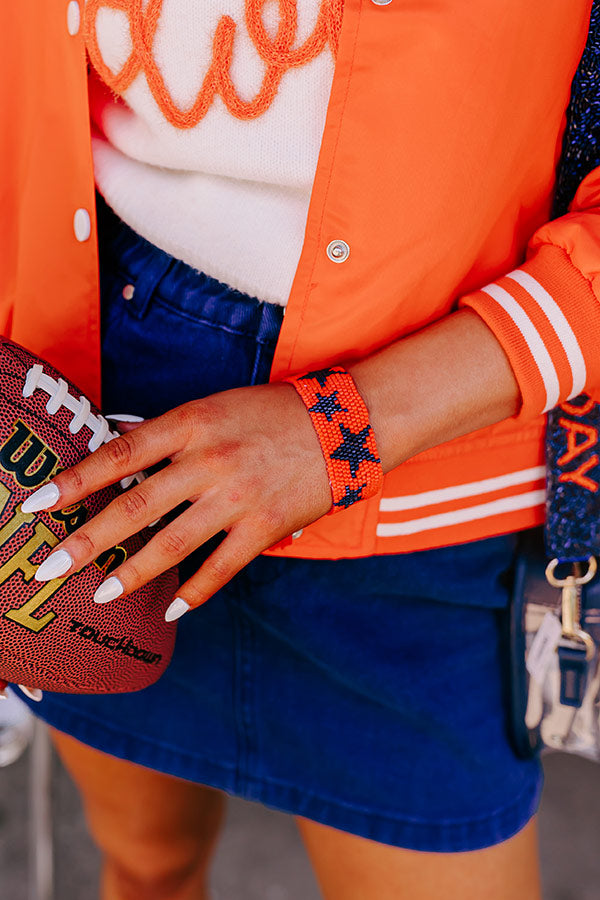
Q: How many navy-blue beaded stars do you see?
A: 4